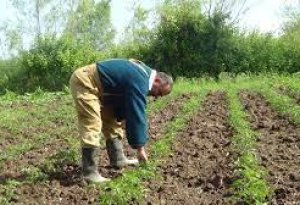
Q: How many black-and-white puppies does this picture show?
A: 0